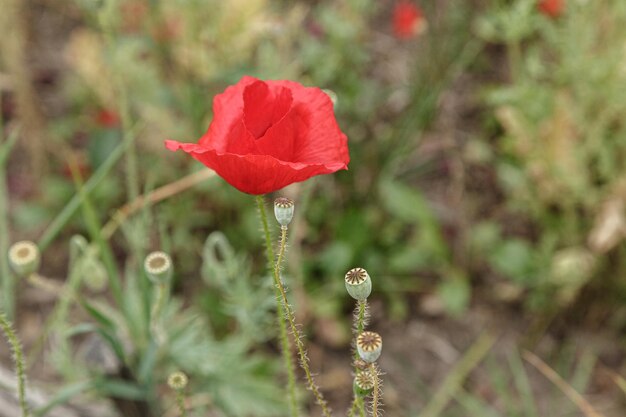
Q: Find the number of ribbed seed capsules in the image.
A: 7